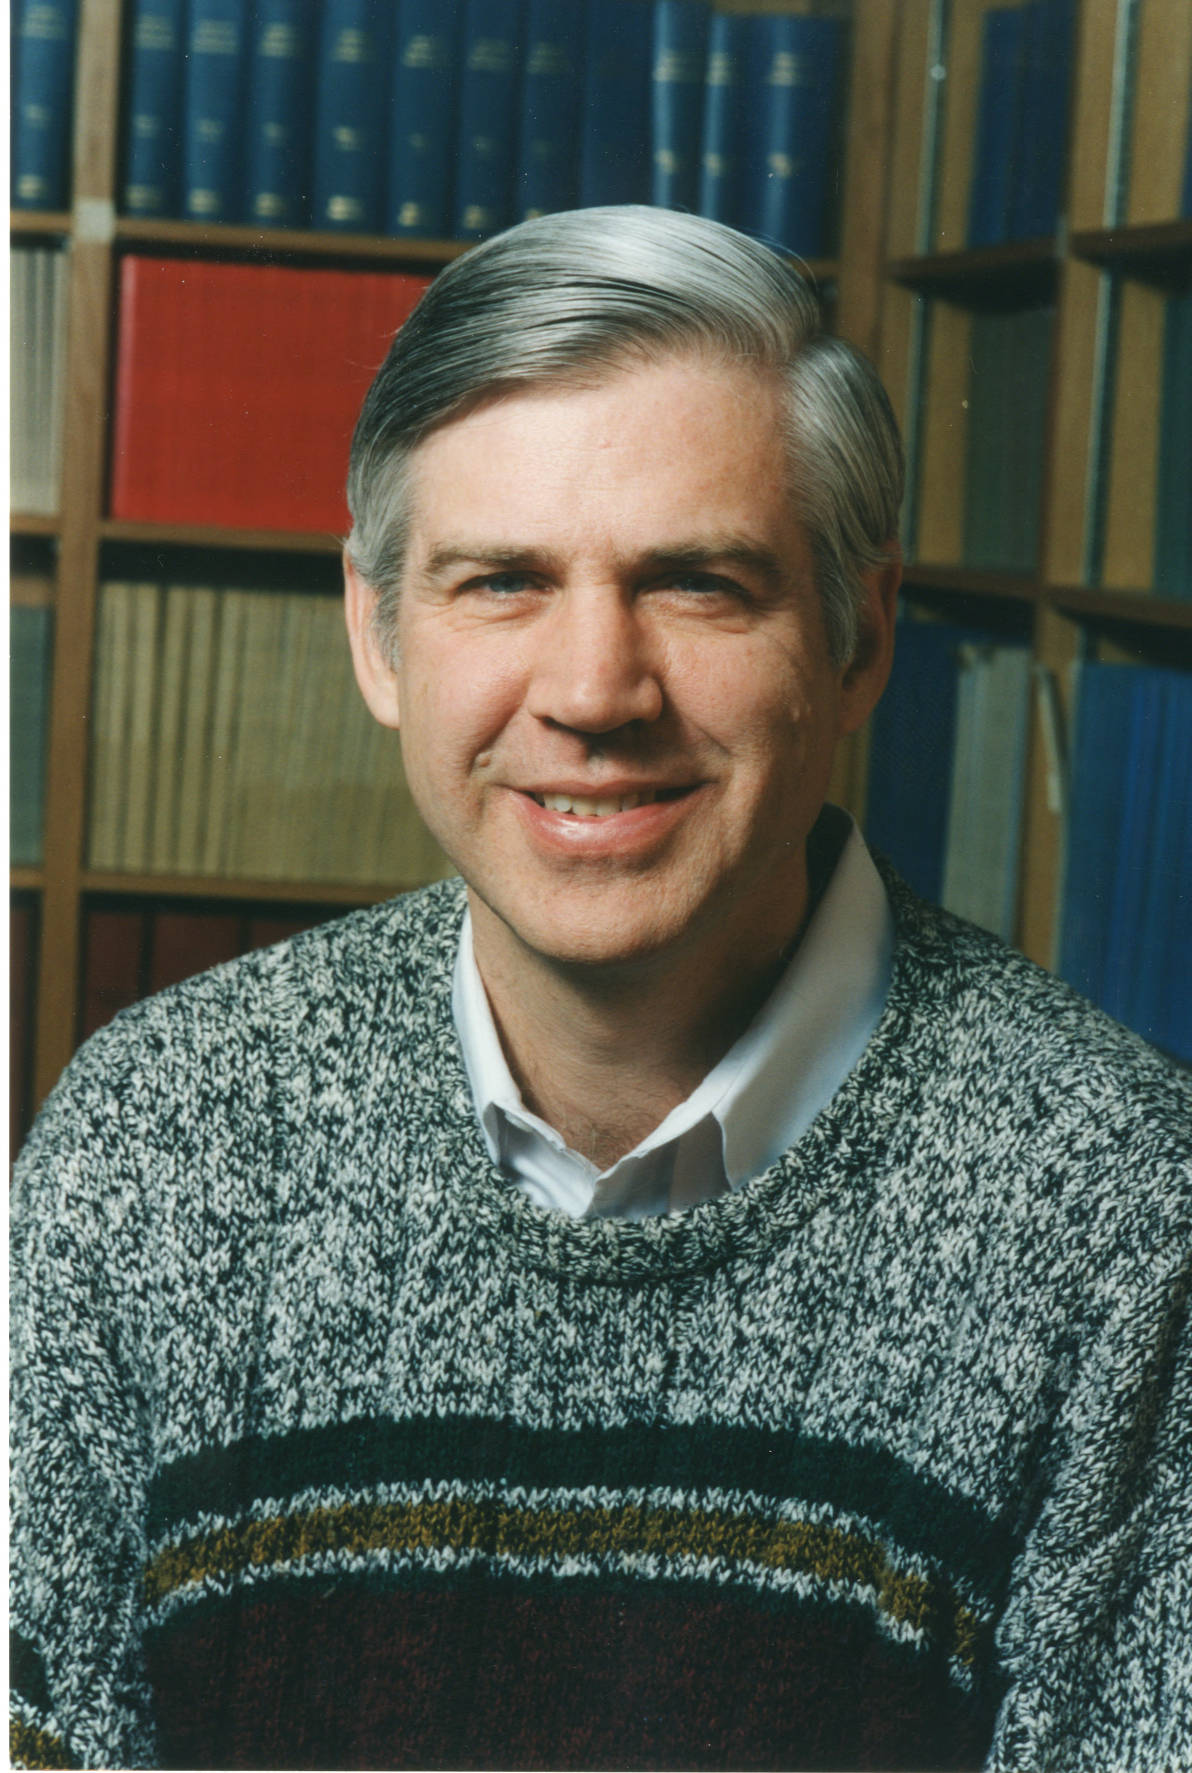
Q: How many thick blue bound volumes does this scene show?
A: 12